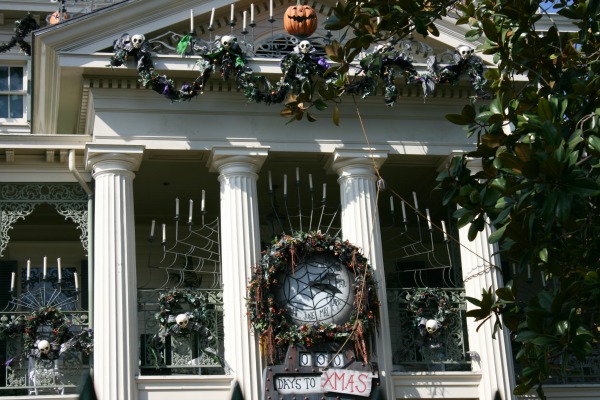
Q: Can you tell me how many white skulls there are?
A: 7